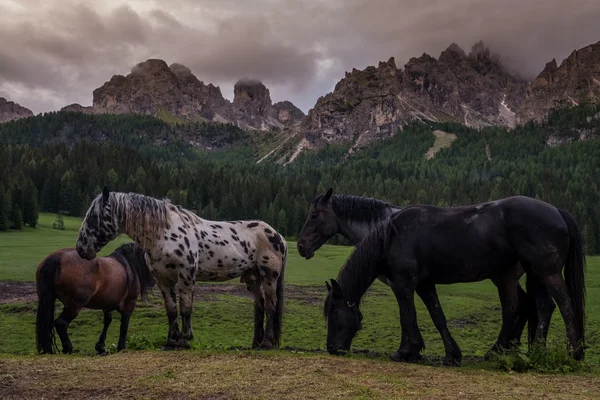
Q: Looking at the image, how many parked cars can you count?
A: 0